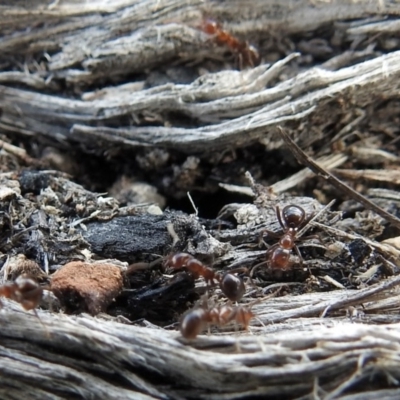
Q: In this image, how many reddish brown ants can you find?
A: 5